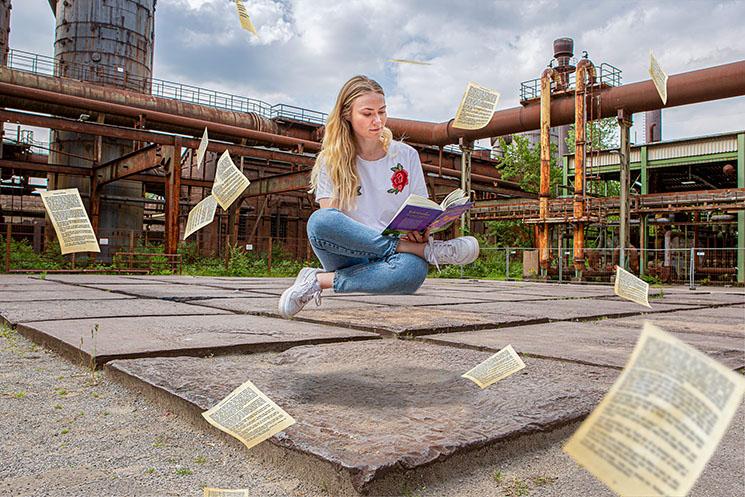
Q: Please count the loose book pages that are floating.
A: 13